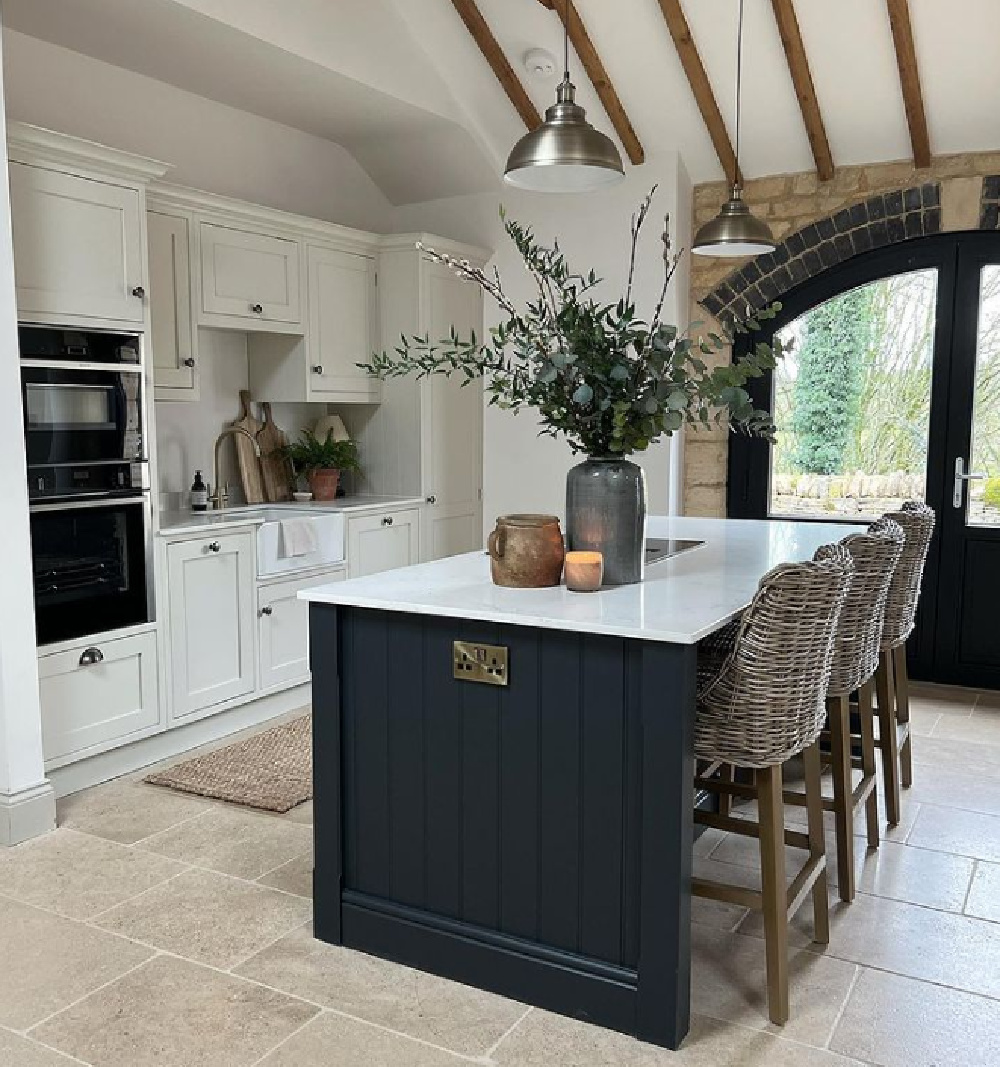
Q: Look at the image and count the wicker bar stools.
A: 3